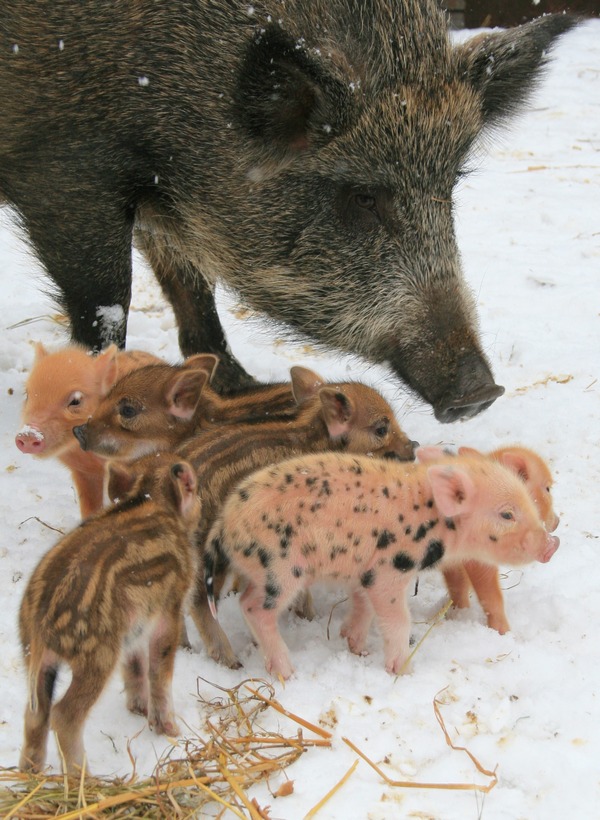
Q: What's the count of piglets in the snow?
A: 6